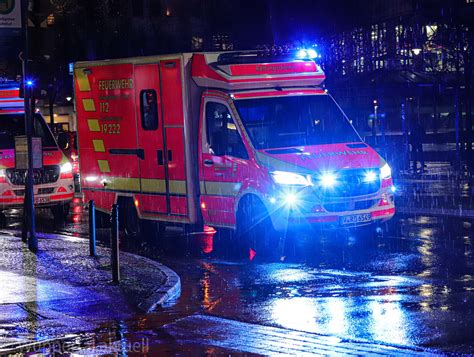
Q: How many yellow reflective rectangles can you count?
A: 5